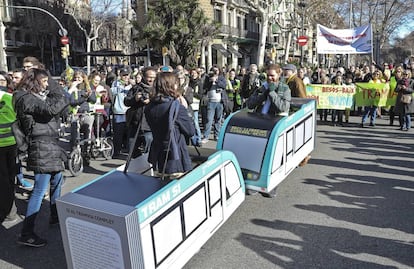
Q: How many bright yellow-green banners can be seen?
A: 2